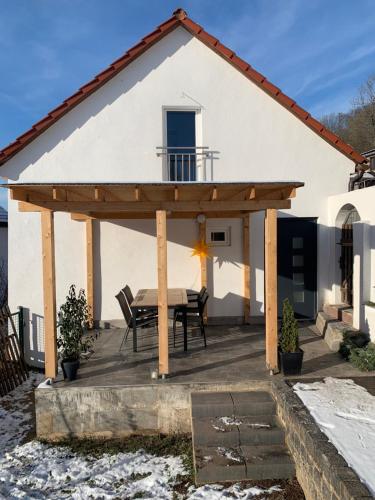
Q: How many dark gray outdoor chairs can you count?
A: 4